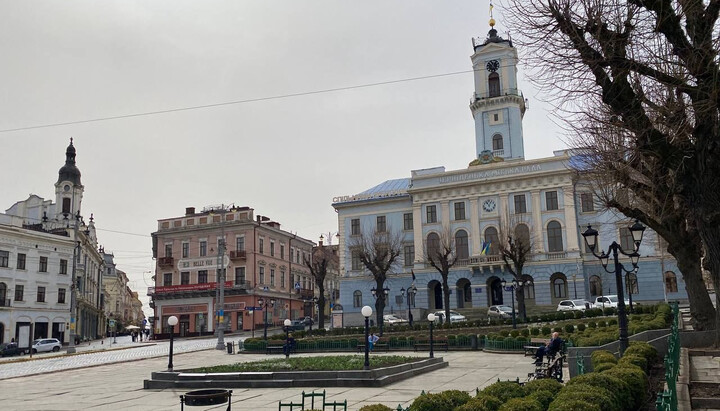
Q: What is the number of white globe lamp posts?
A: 4